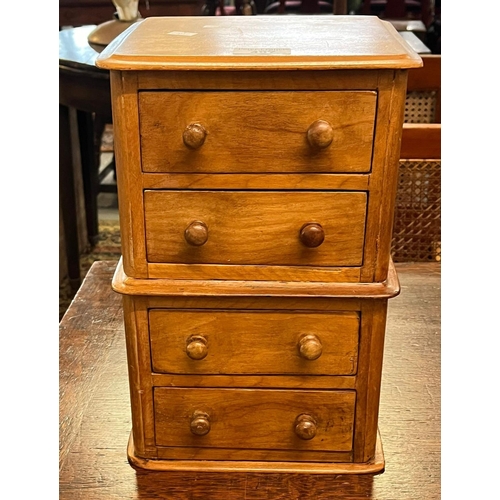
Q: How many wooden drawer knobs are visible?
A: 8